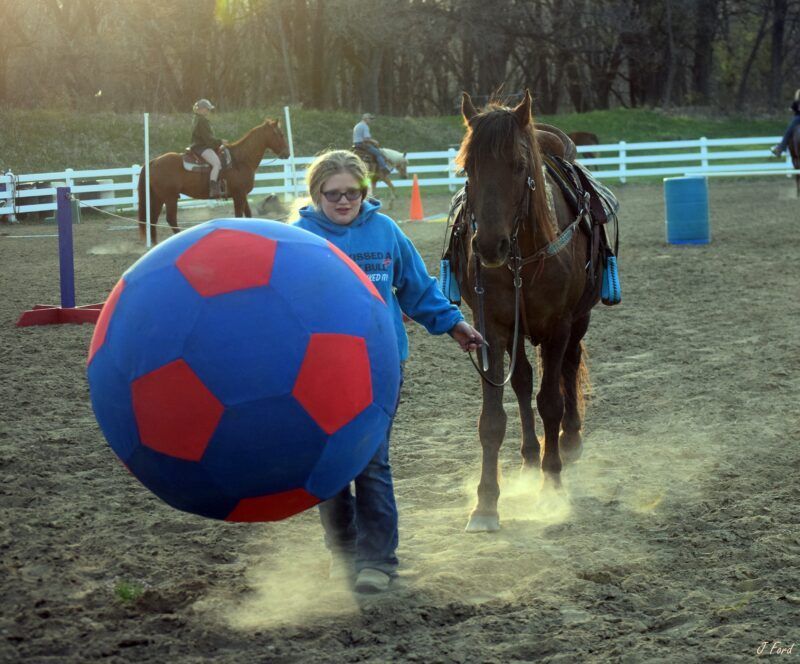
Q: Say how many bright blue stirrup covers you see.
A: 2